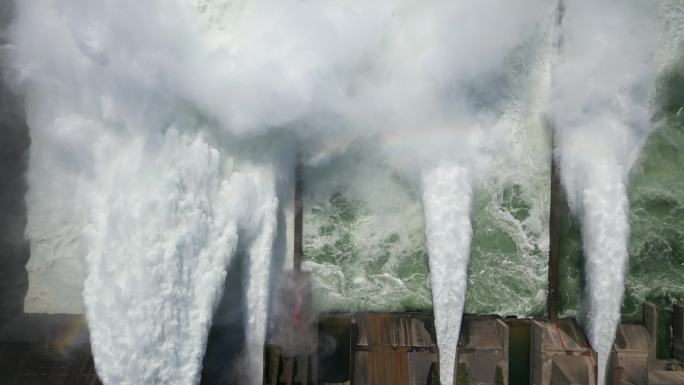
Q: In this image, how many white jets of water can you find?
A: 4